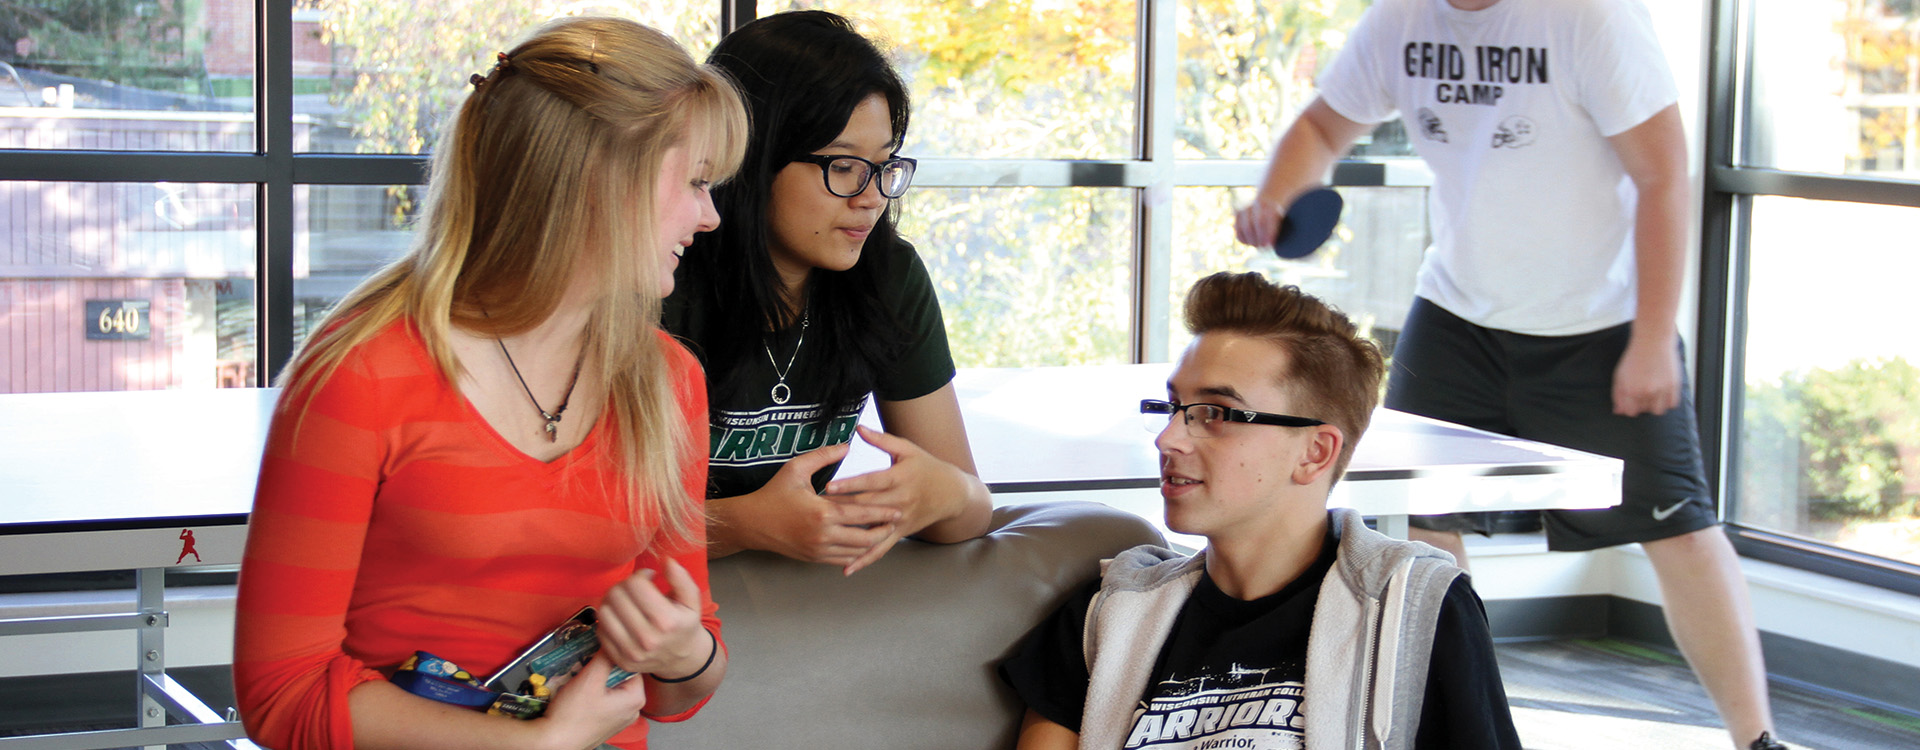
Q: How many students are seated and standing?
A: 4